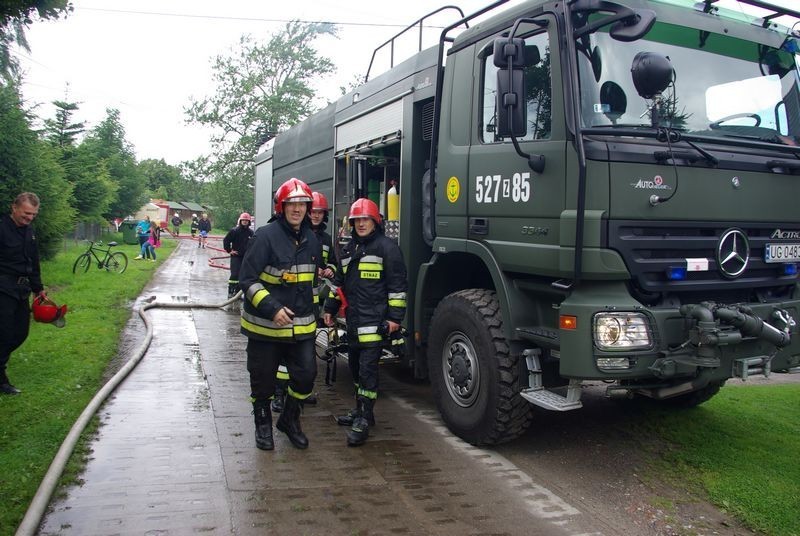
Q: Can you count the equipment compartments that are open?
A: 1